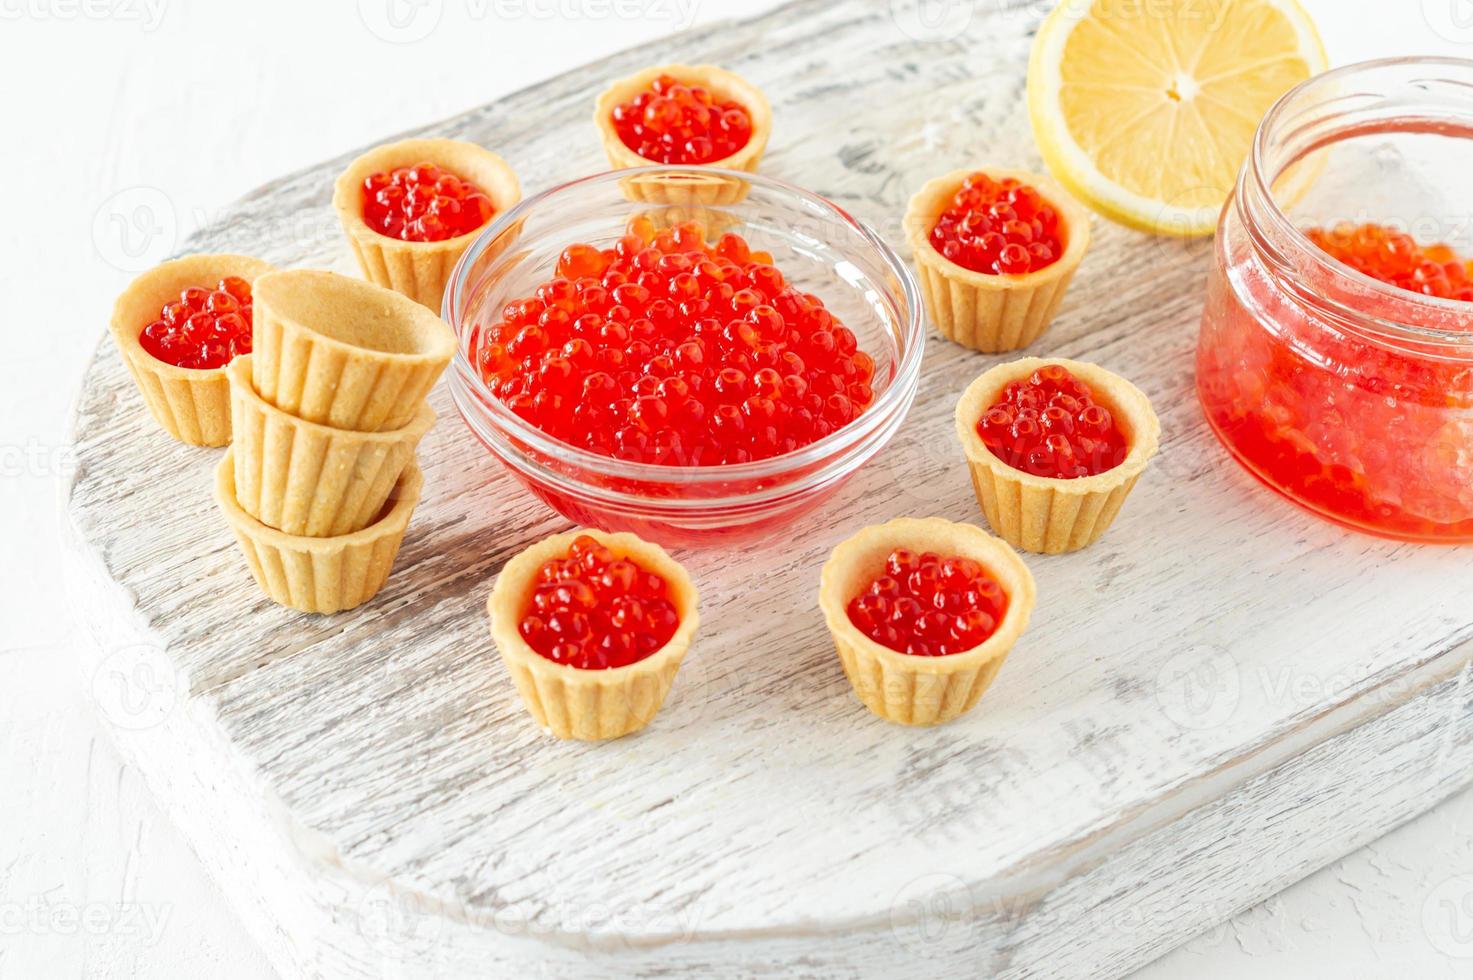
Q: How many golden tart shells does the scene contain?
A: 10